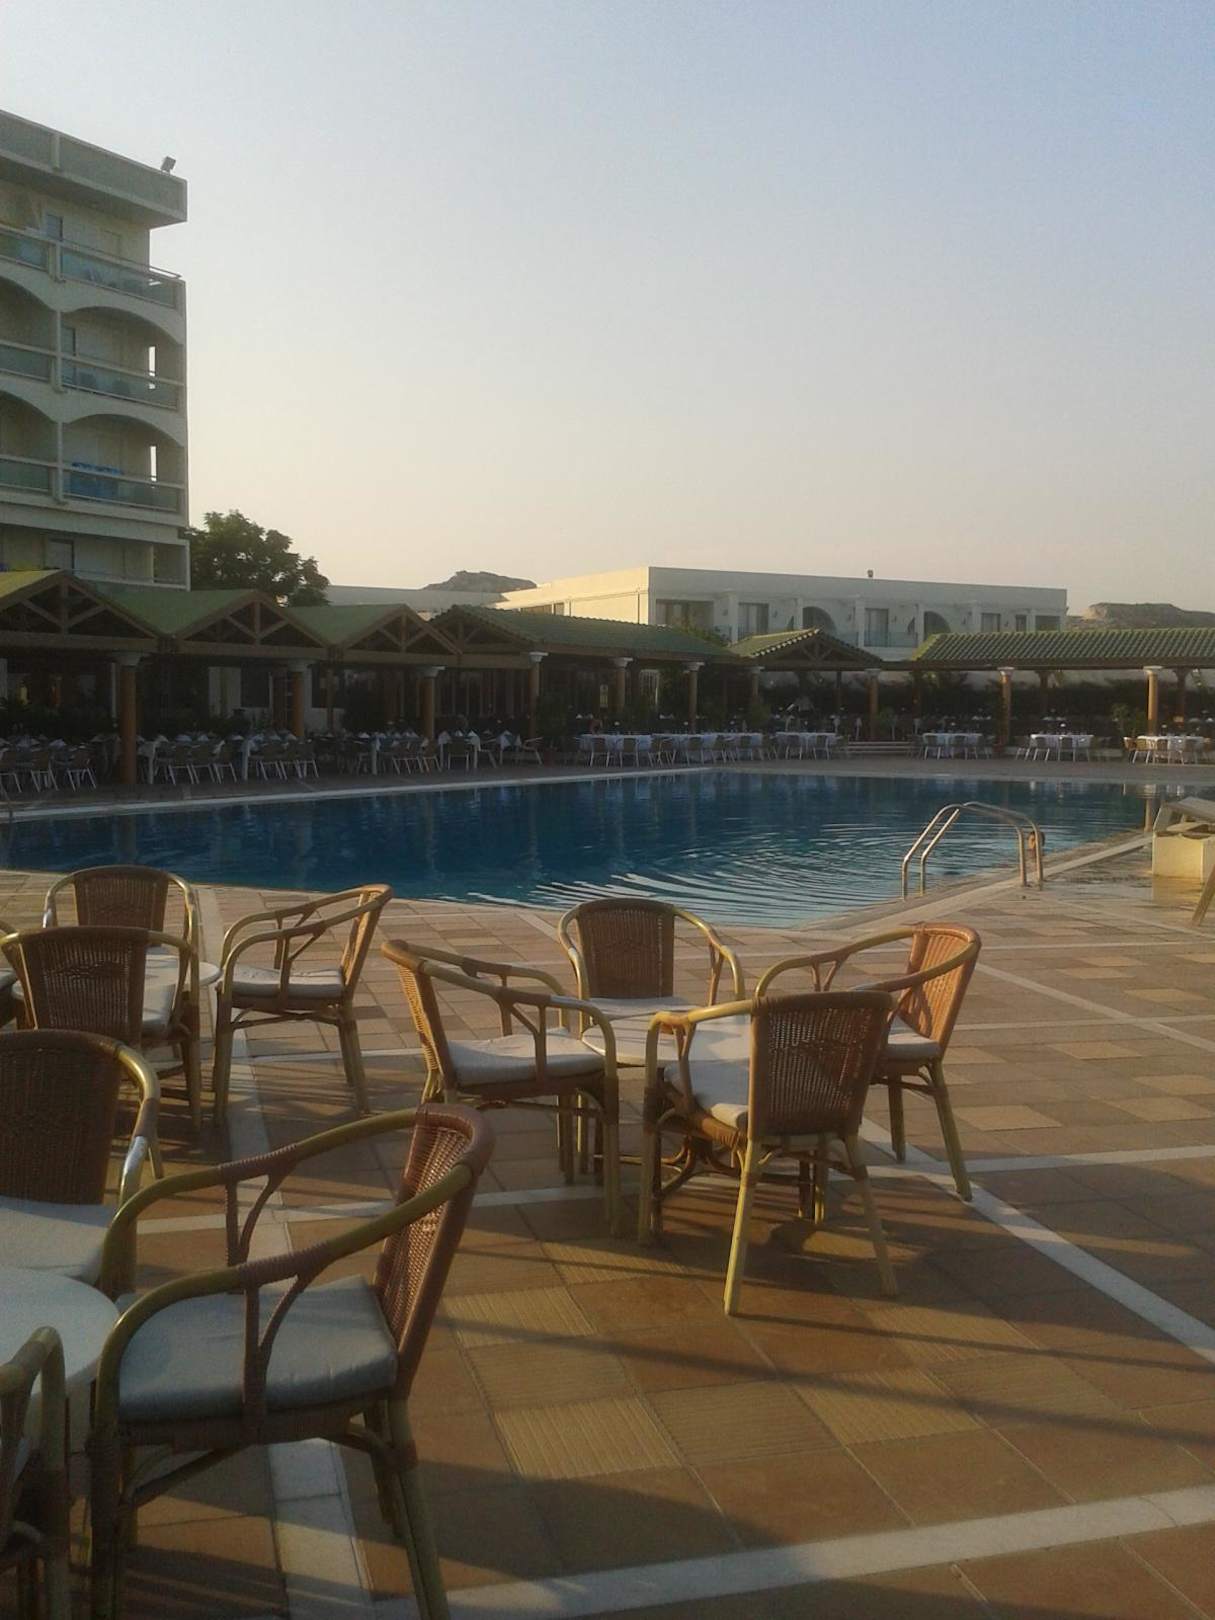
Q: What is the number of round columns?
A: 10